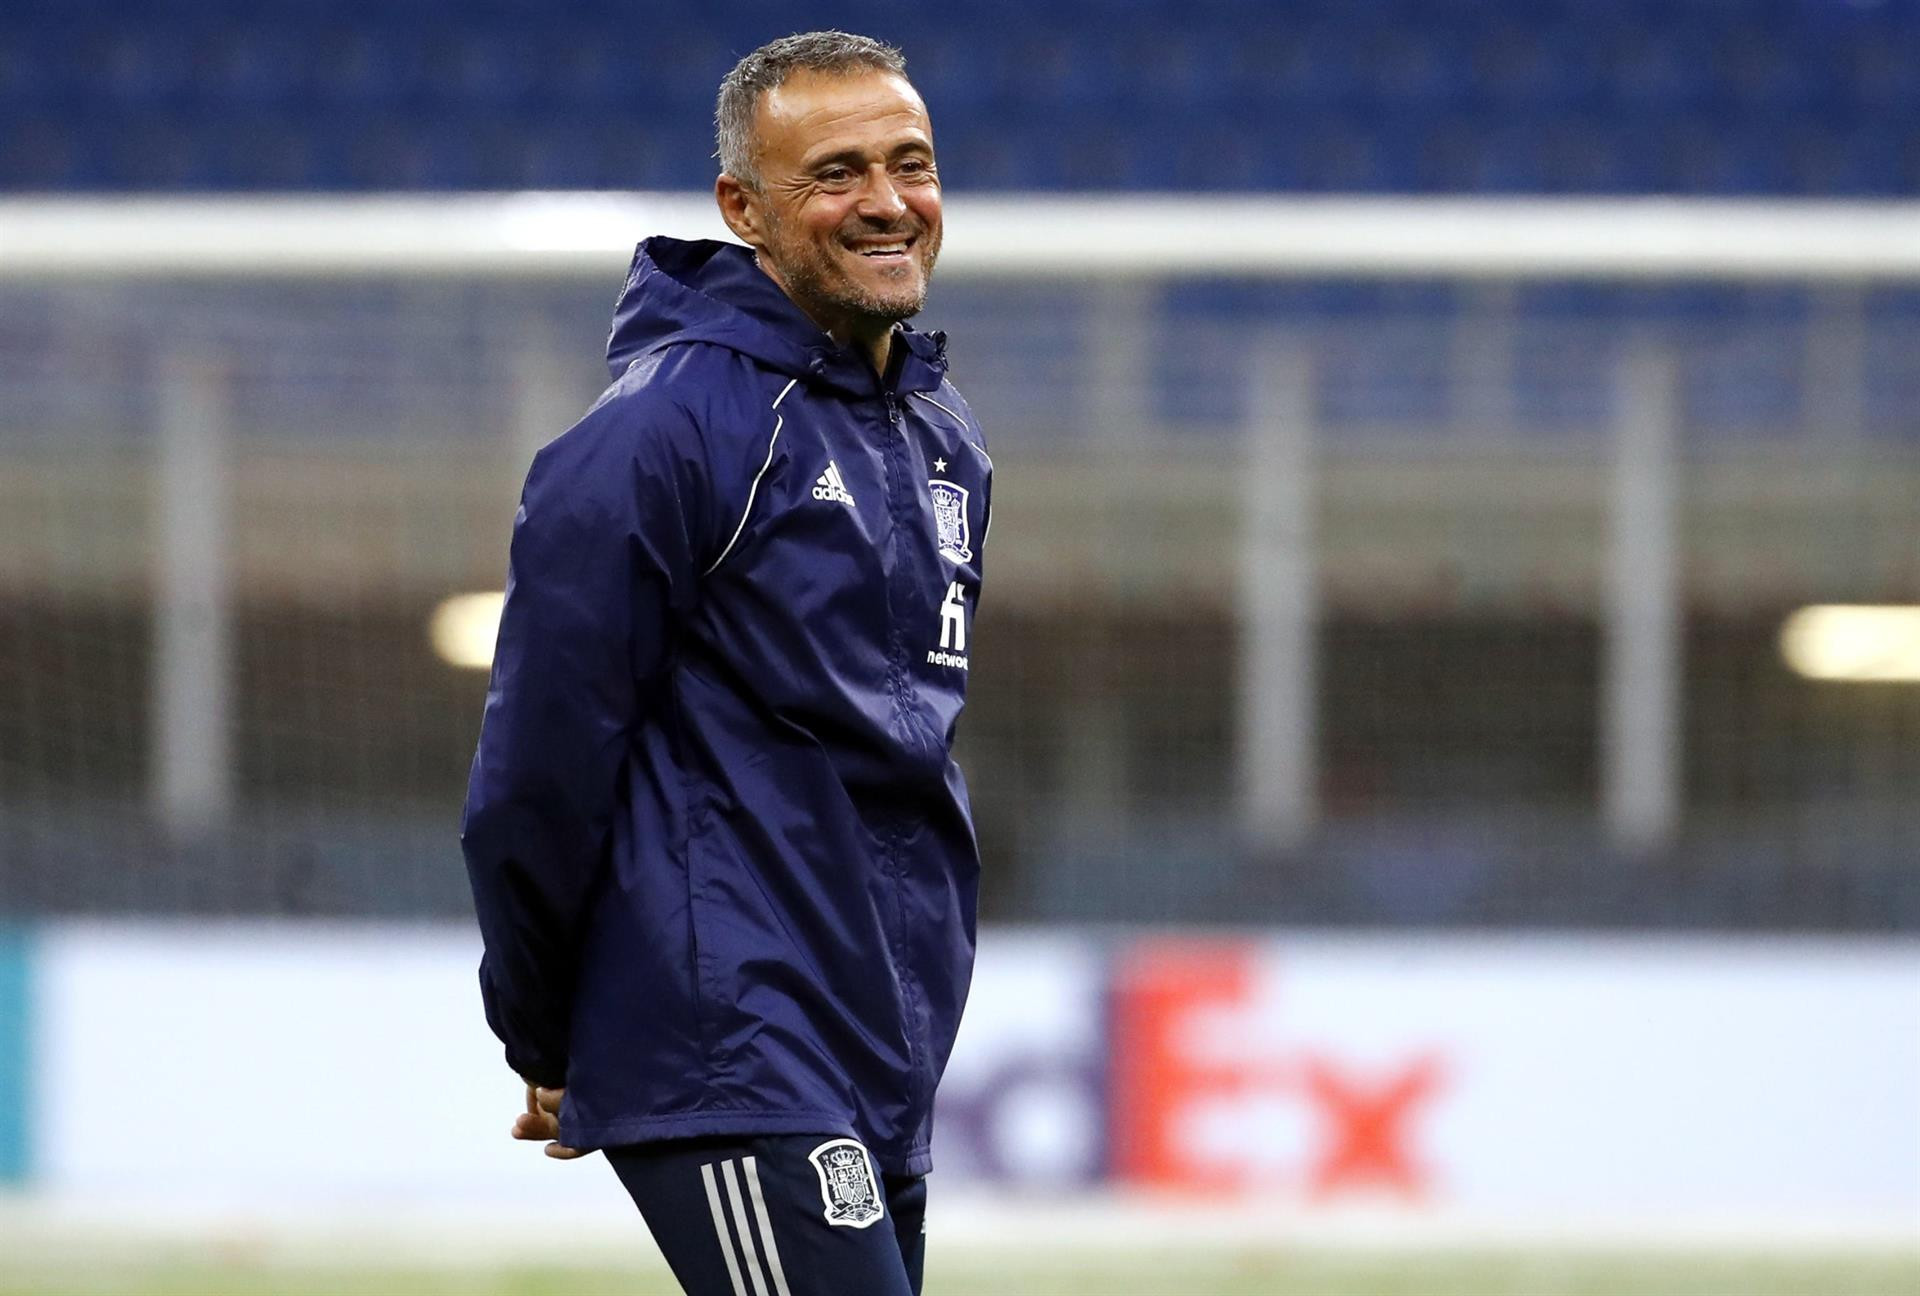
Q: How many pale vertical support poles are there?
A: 3